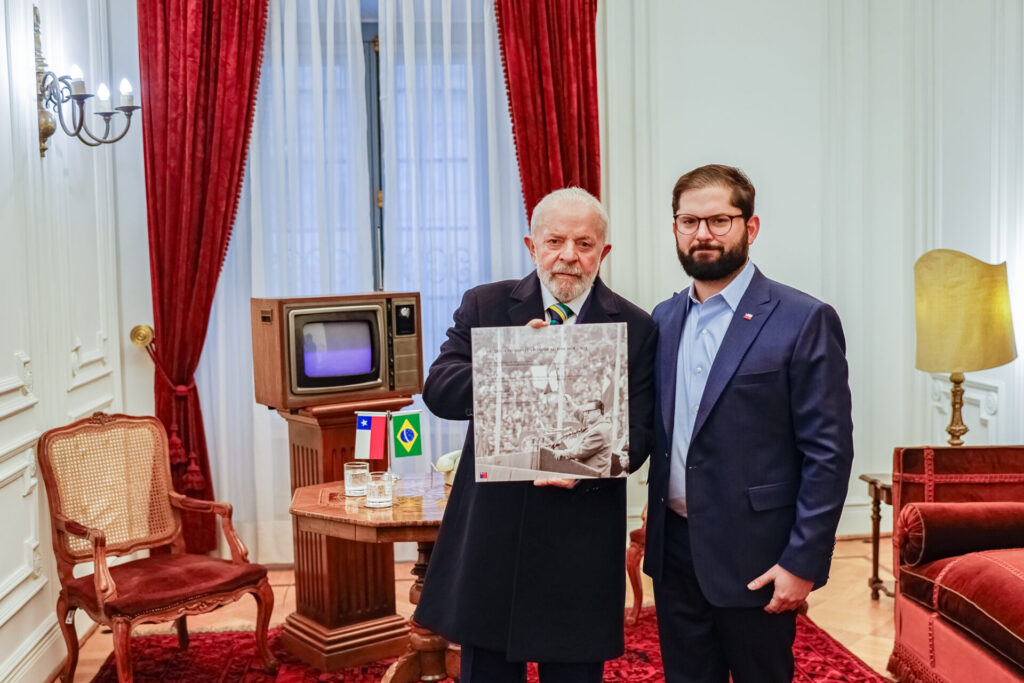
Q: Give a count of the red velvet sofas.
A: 1